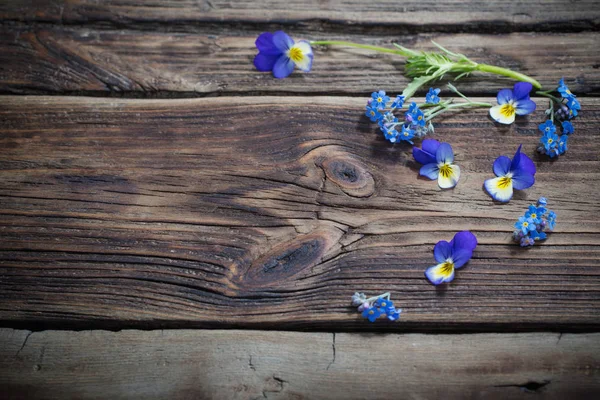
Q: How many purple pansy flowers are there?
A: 5